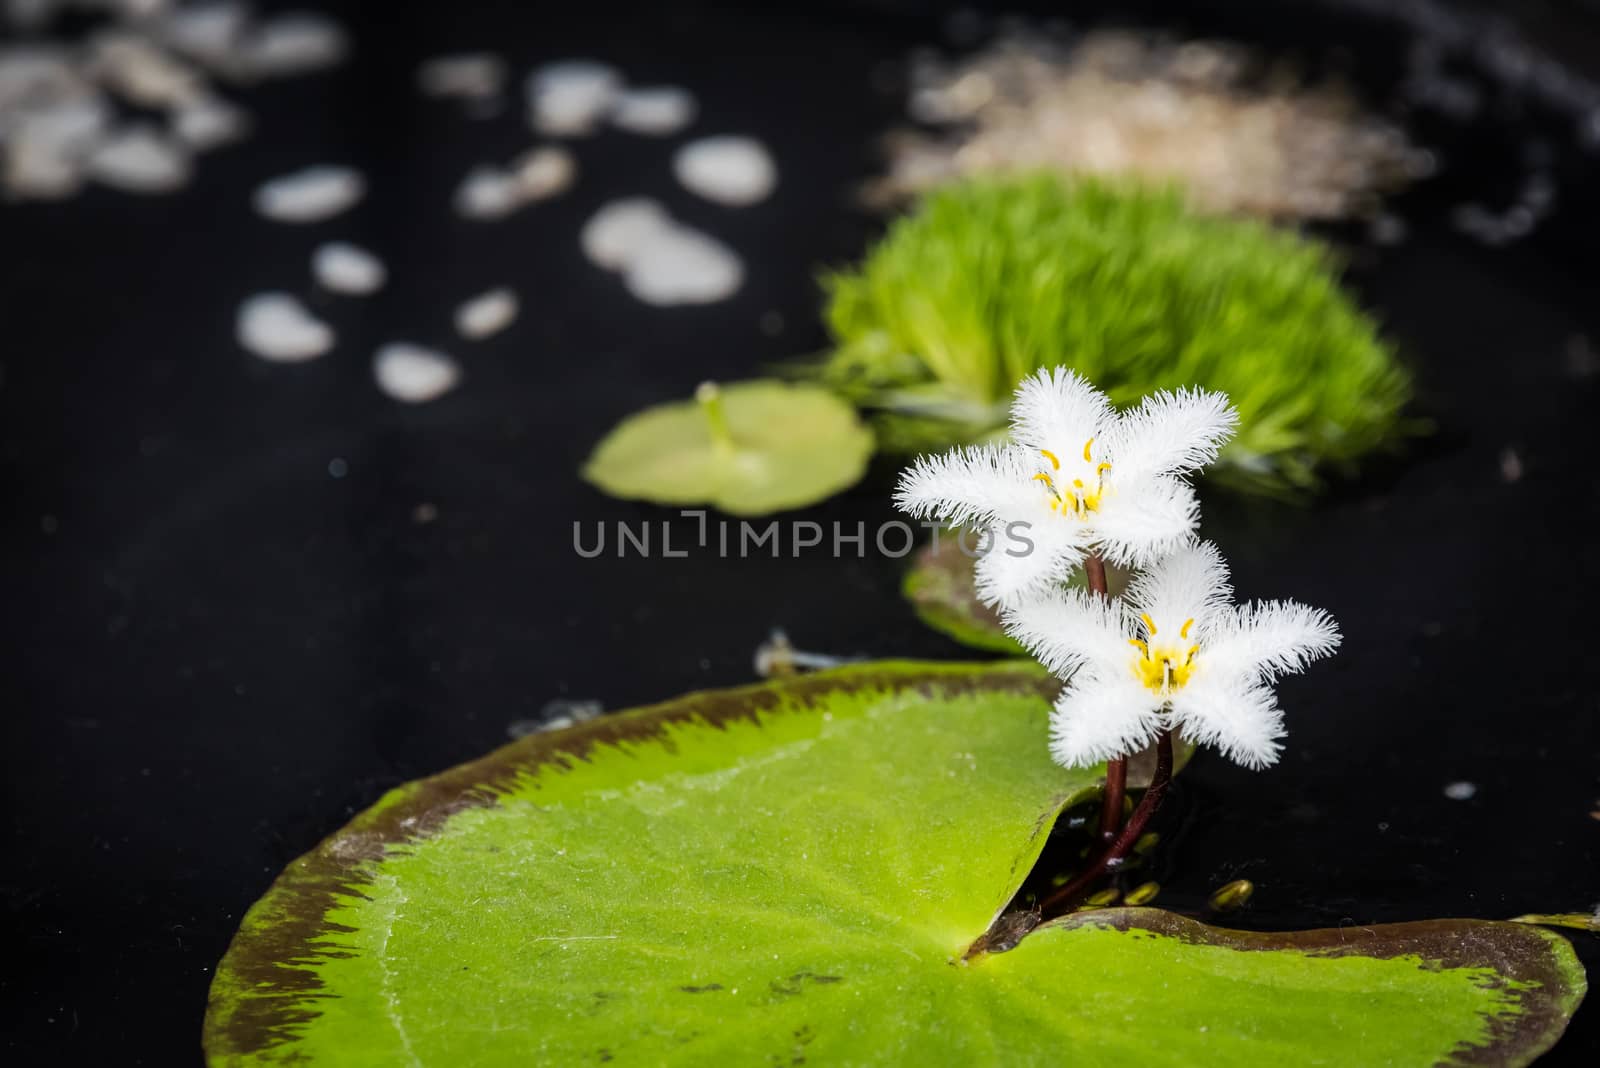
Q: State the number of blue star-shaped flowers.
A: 0